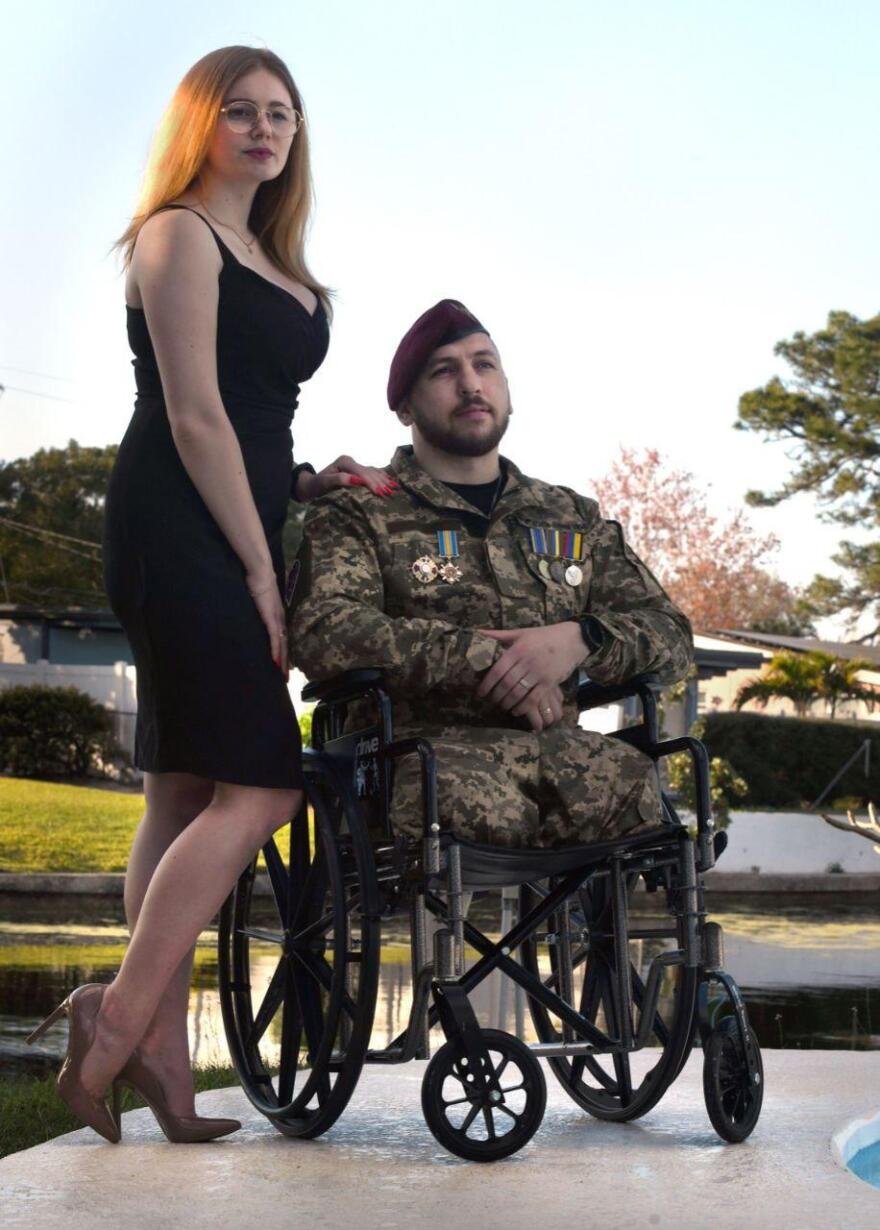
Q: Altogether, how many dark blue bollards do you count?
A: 0